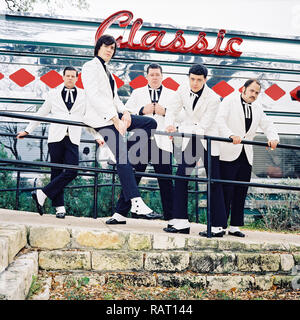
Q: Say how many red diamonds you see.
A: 11